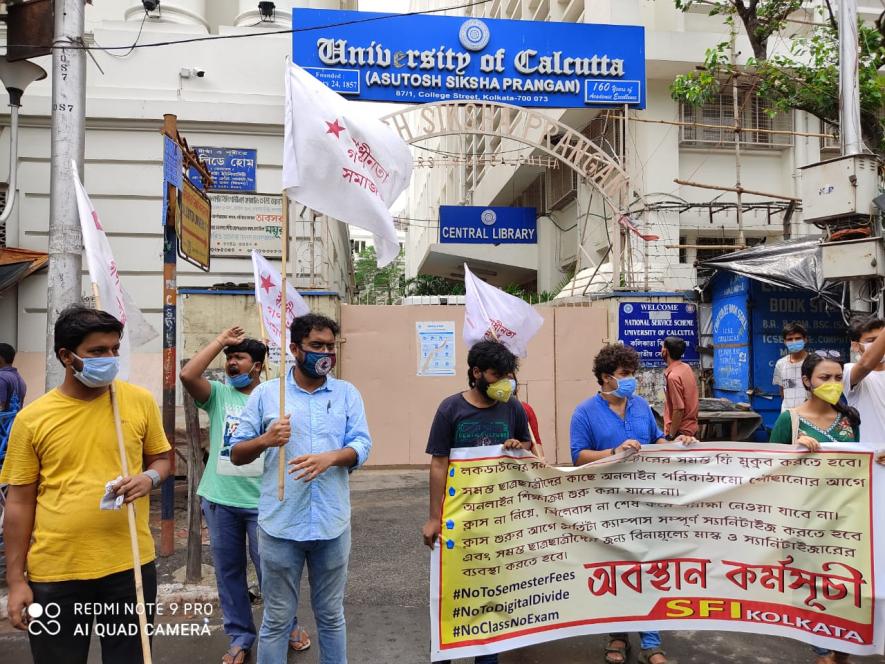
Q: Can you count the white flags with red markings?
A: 4